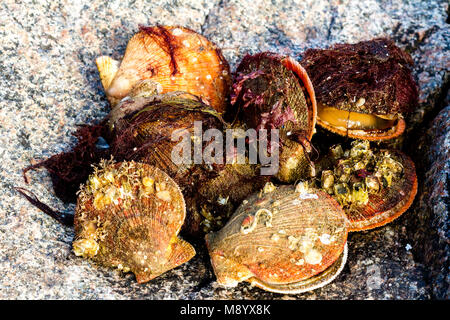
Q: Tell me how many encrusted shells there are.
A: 7